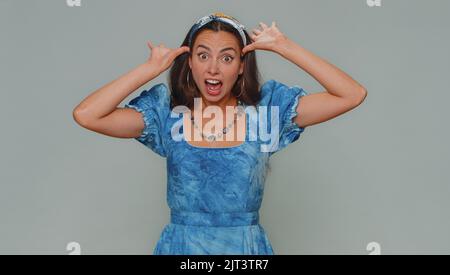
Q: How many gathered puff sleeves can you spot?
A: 2